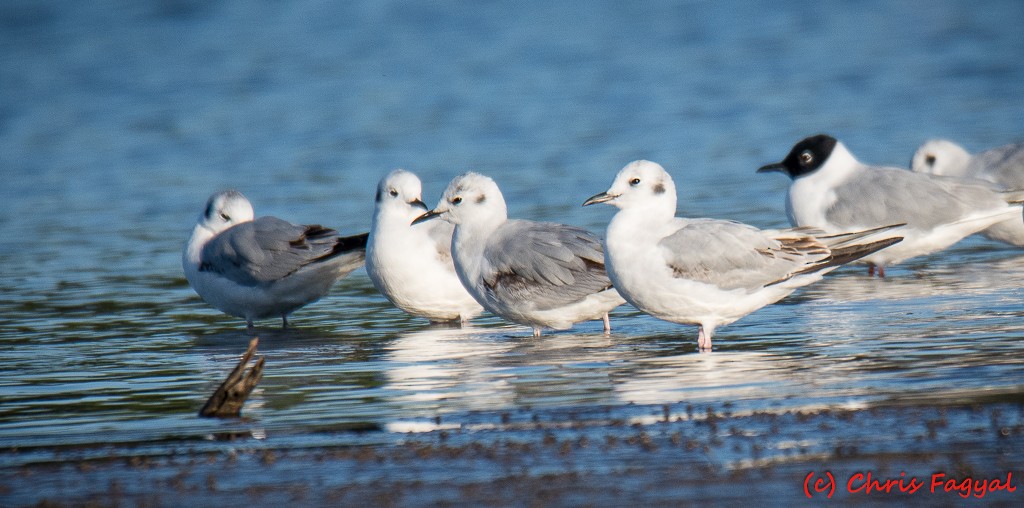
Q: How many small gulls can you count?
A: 6